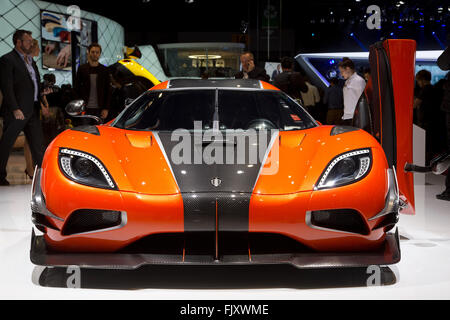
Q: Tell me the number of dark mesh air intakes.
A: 2